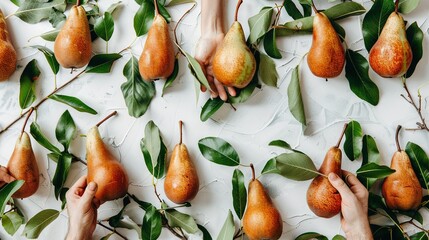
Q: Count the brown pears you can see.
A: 11